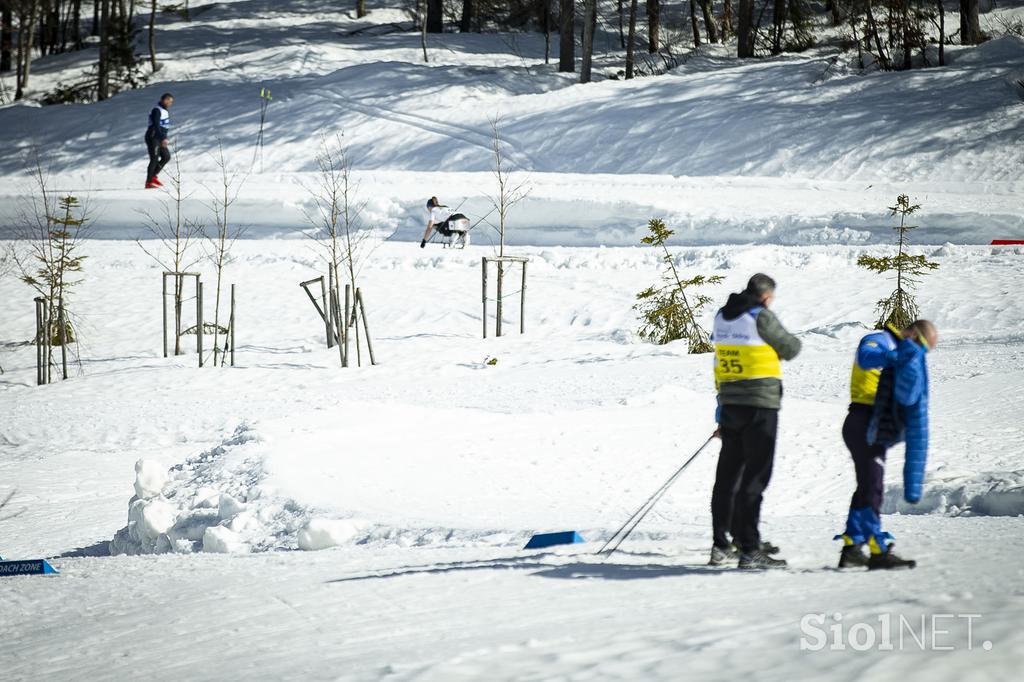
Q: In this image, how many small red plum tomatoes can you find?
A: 0